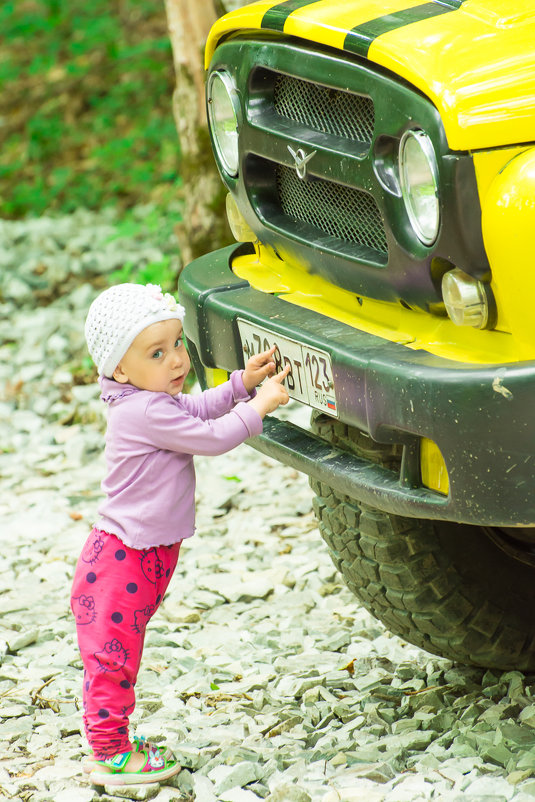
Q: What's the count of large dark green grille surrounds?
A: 1